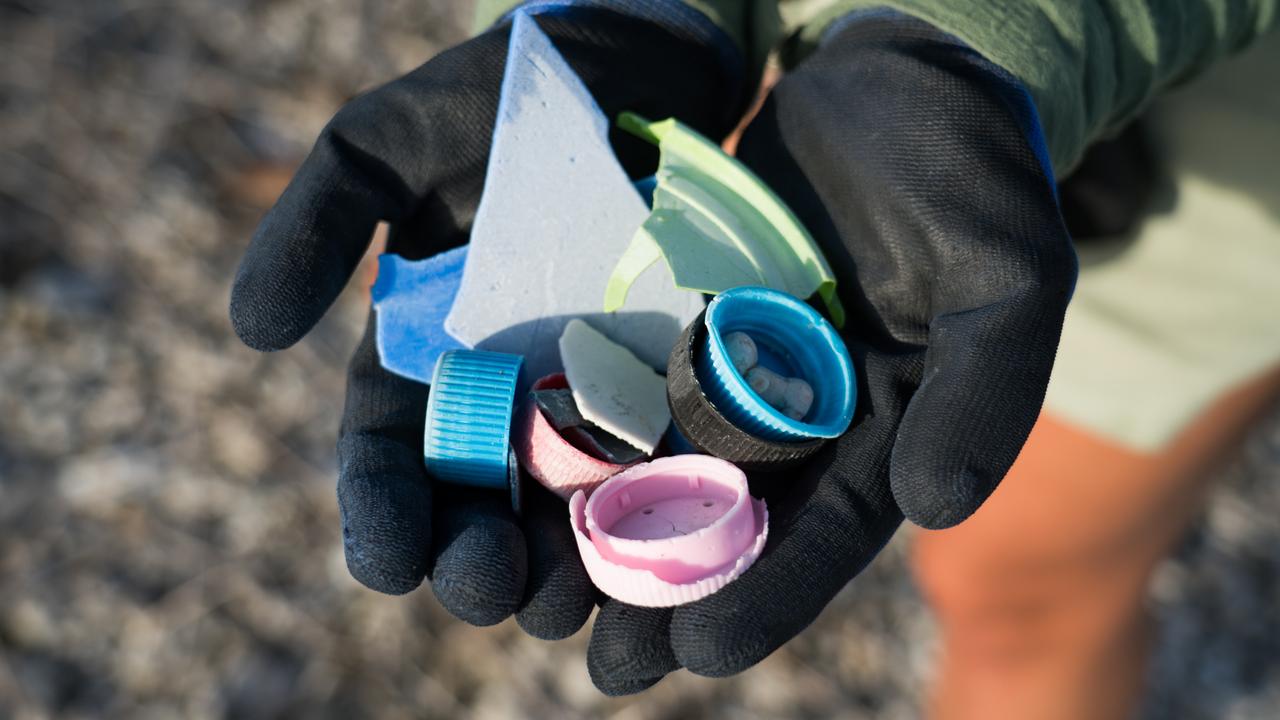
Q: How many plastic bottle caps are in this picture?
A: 5